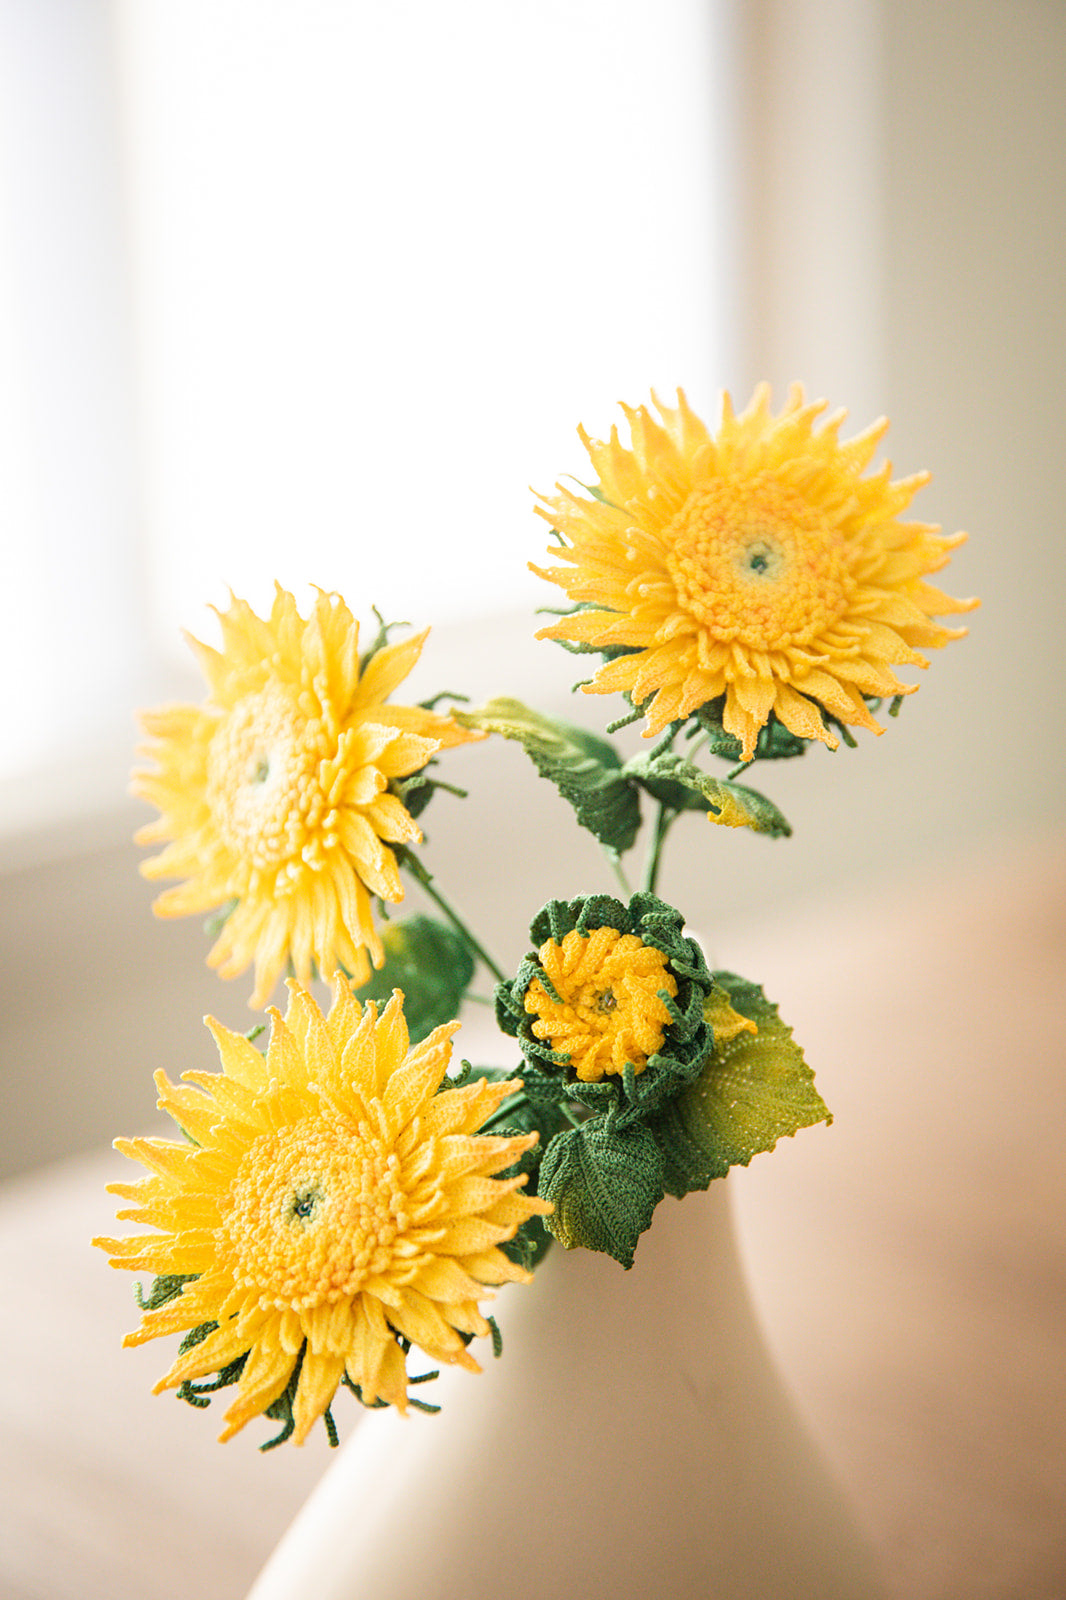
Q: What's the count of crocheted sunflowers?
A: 4